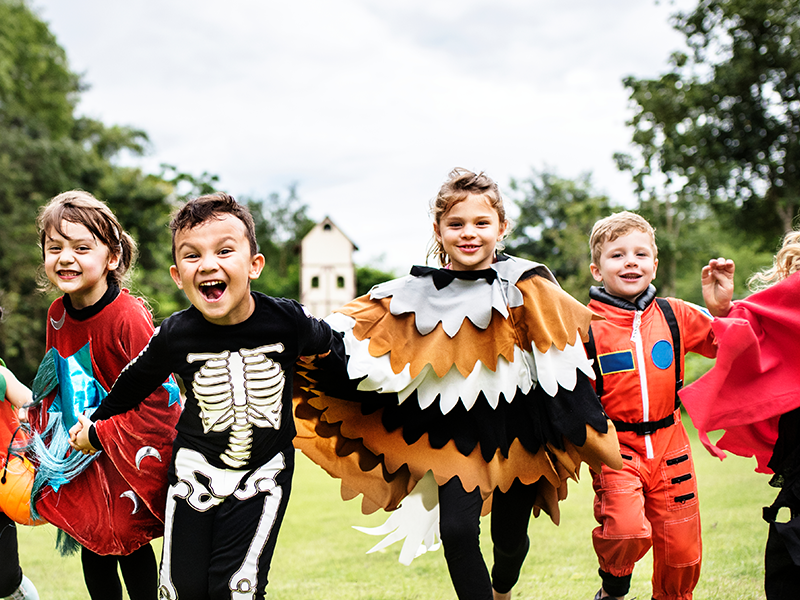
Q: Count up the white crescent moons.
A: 3